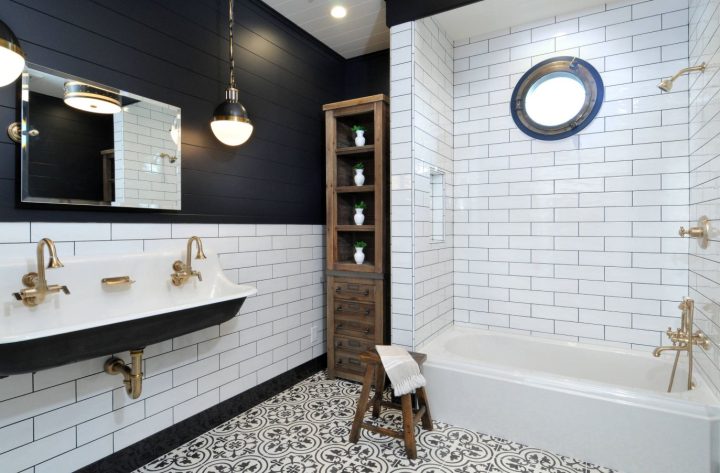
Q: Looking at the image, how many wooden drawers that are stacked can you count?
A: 5